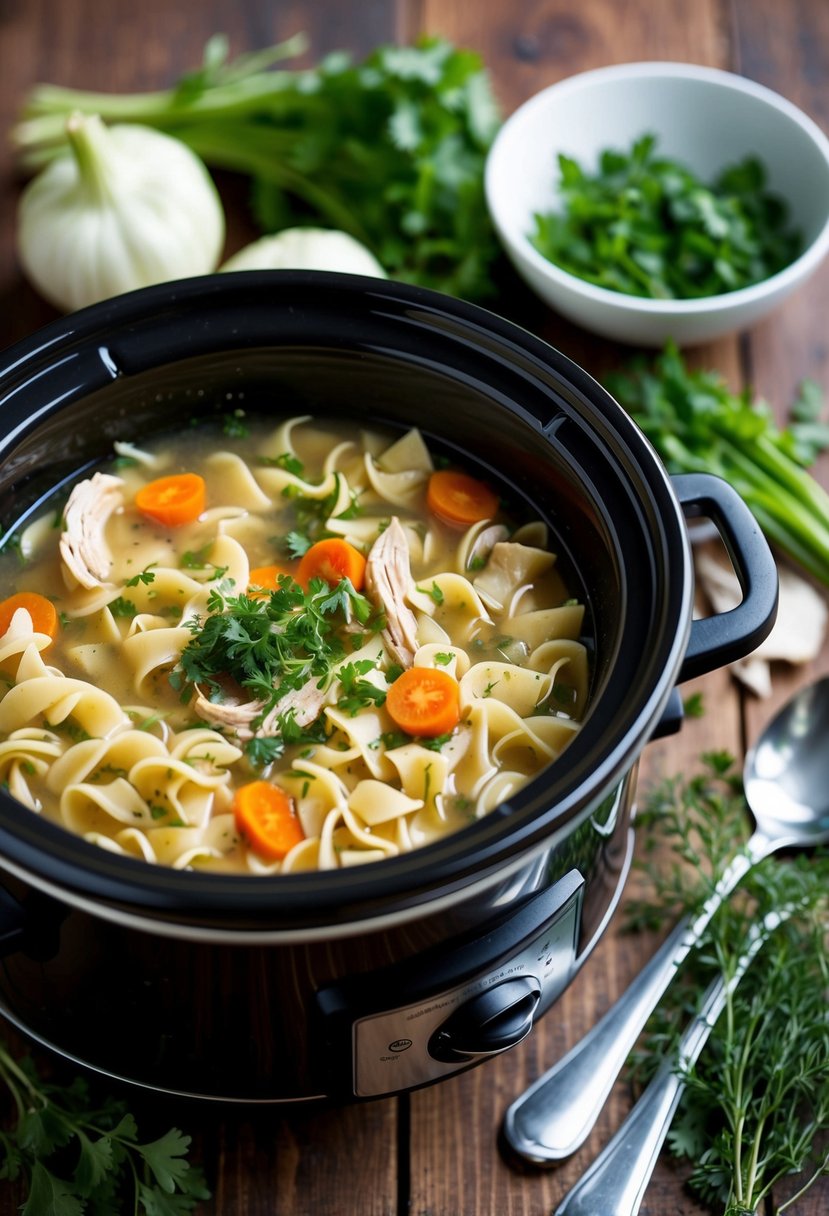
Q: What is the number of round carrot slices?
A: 7